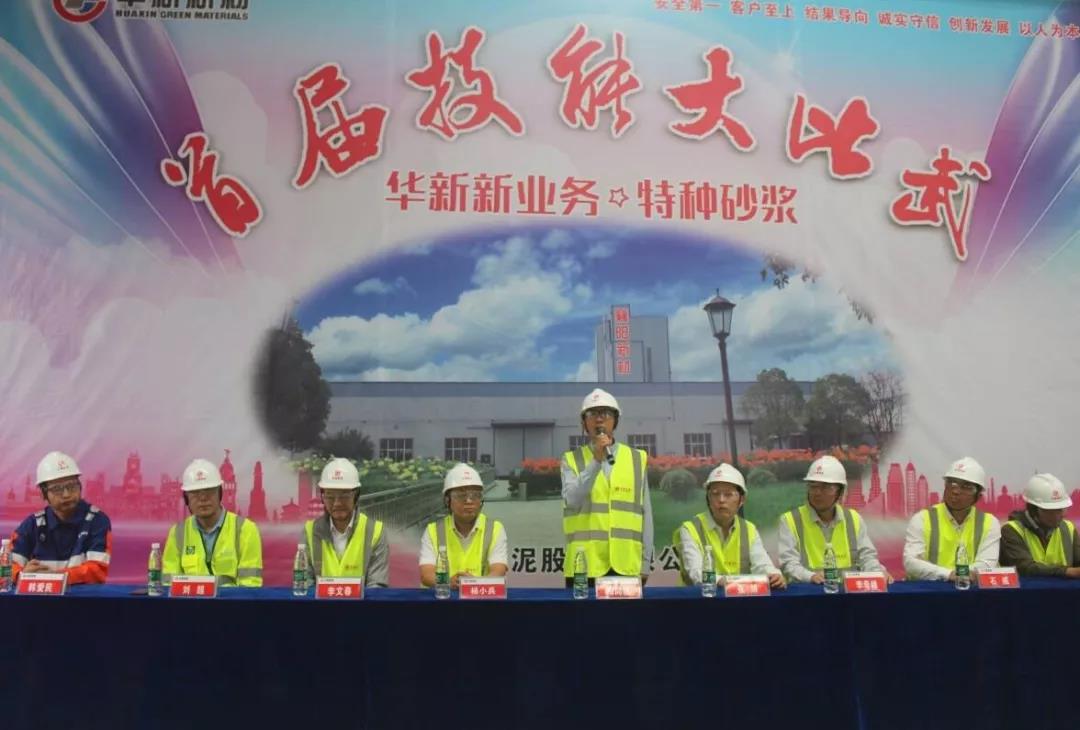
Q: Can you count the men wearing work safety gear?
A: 9